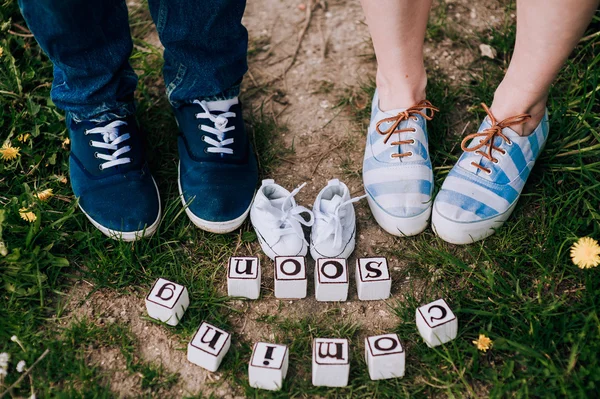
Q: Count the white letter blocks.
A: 10